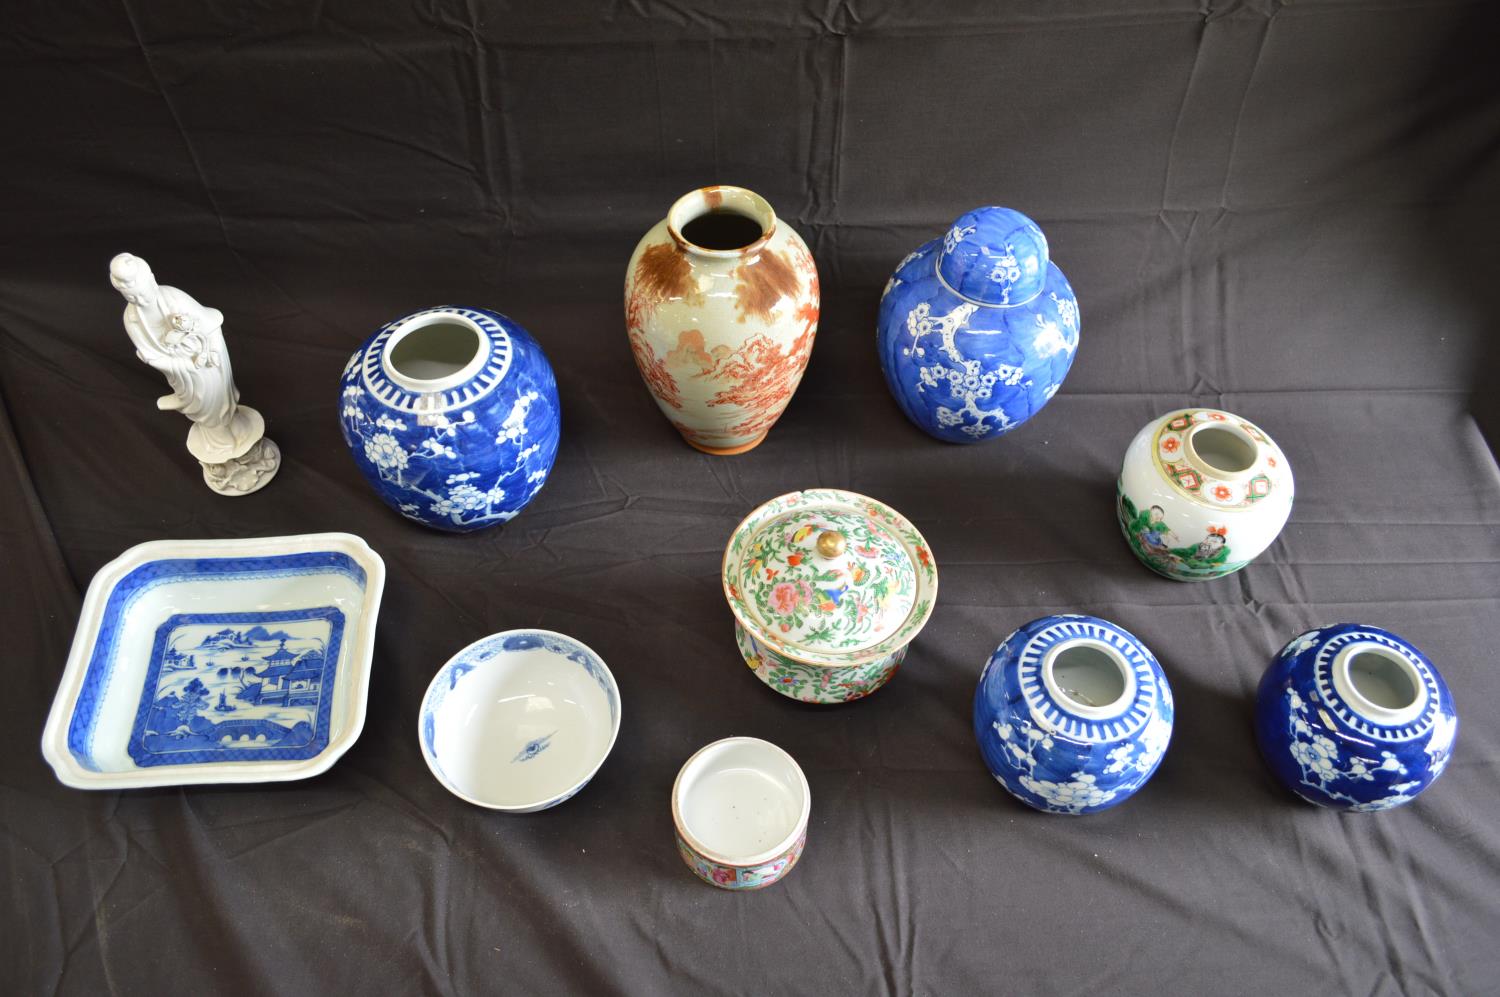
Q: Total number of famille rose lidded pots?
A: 1